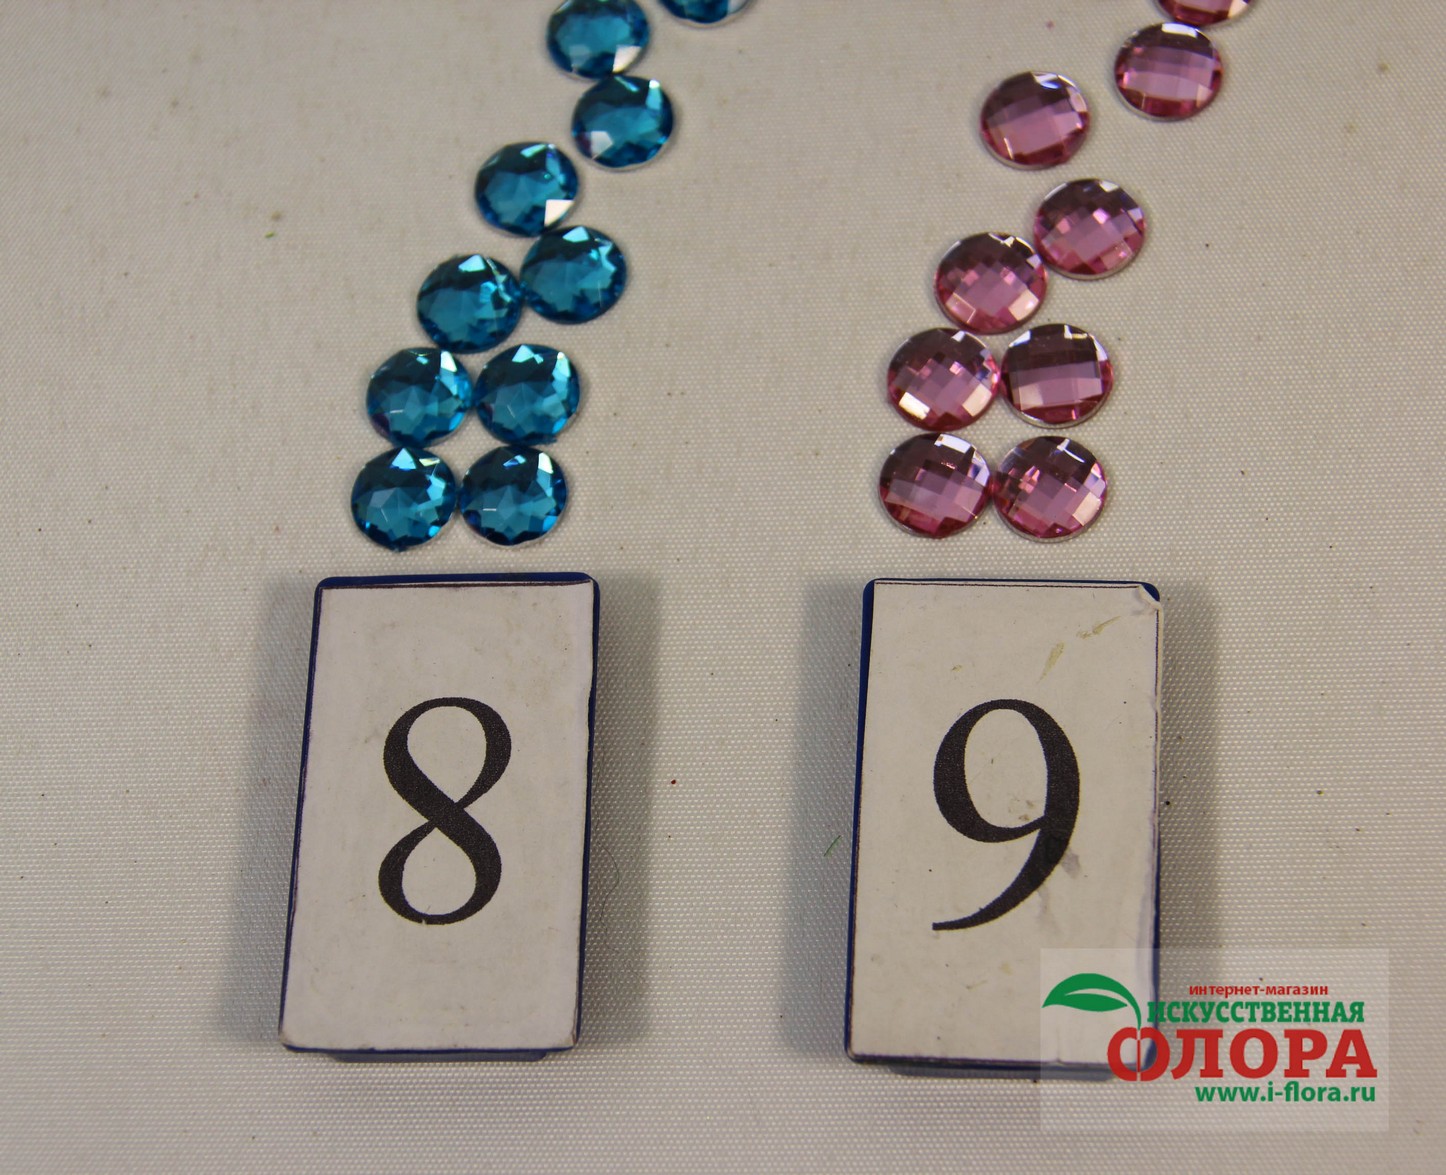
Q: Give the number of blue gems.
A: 10